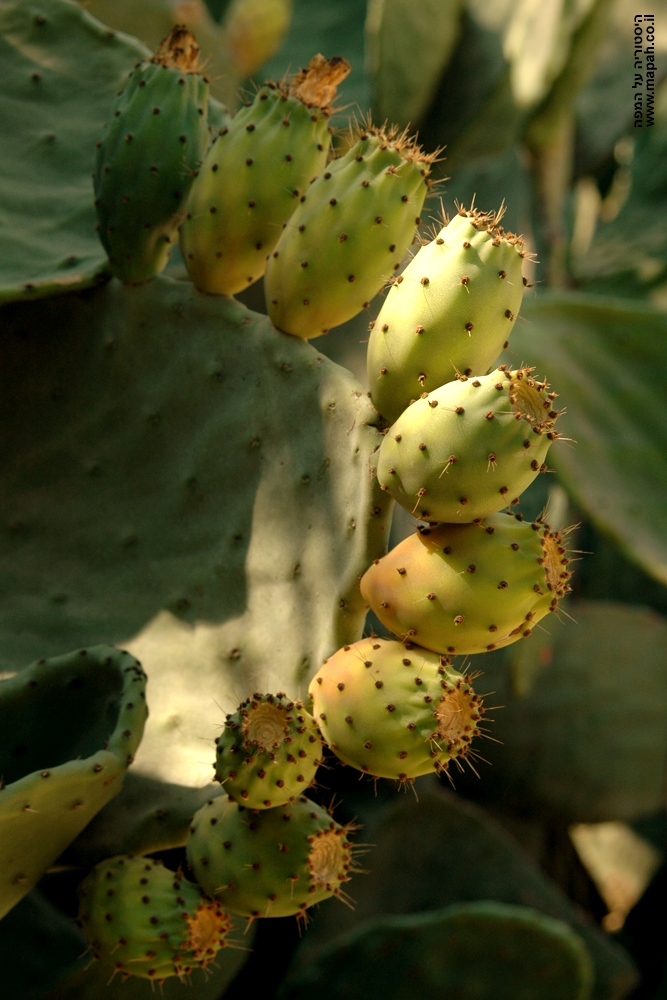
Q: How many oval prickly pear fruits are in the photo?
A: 10